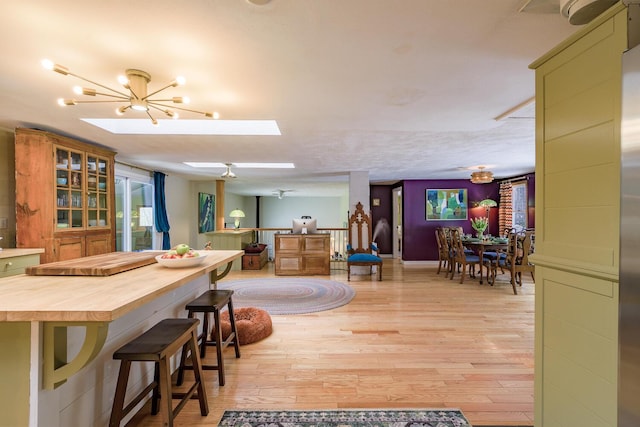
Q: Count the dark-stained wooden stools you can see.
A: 2